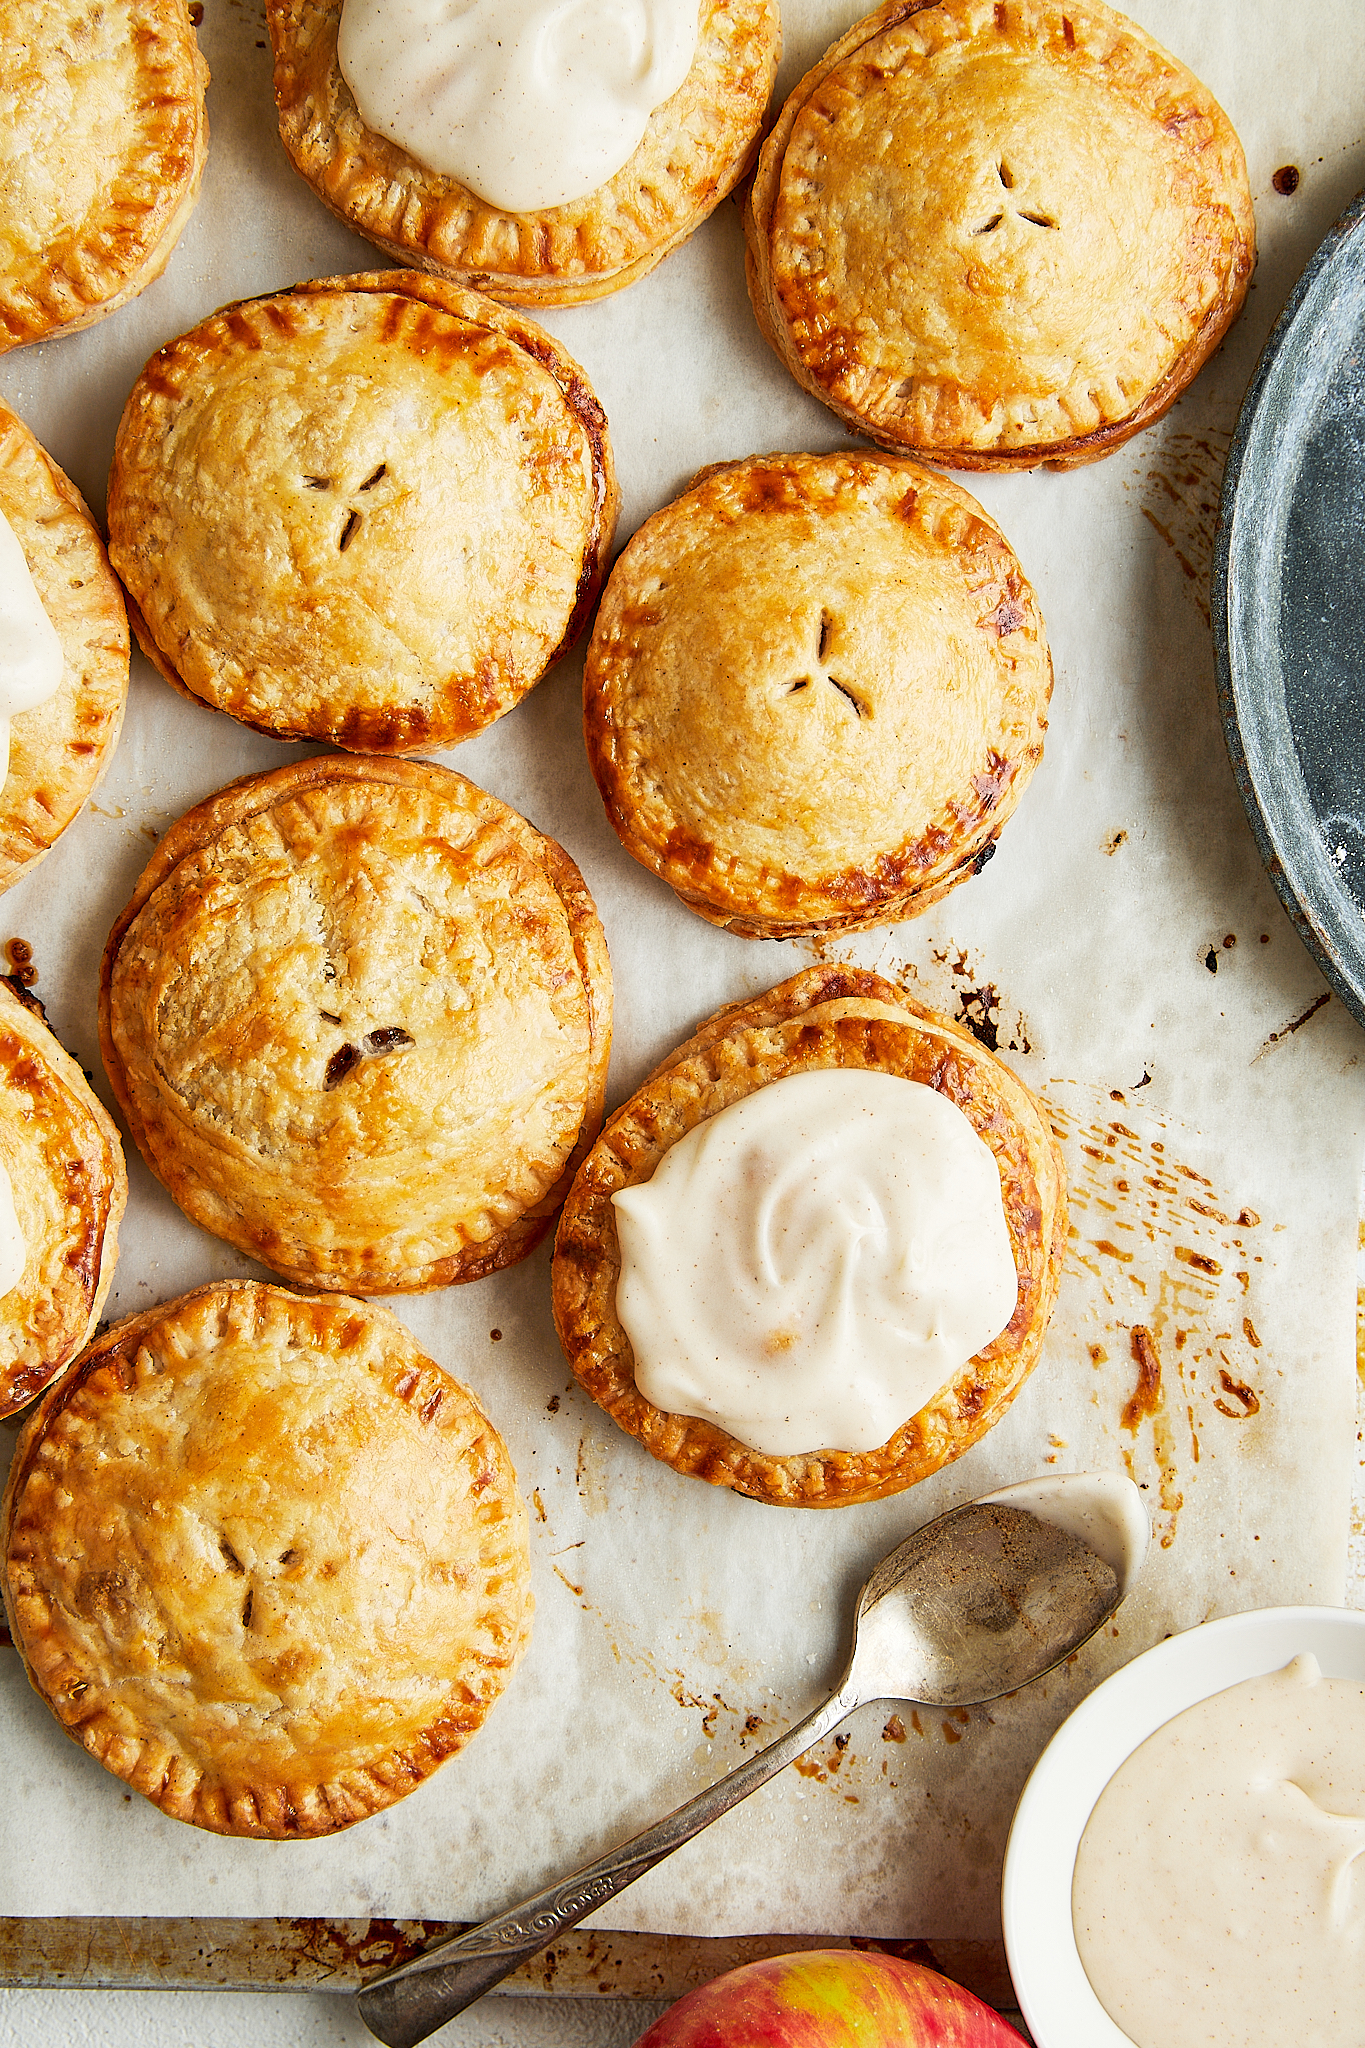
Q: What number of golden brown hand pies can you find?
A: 10